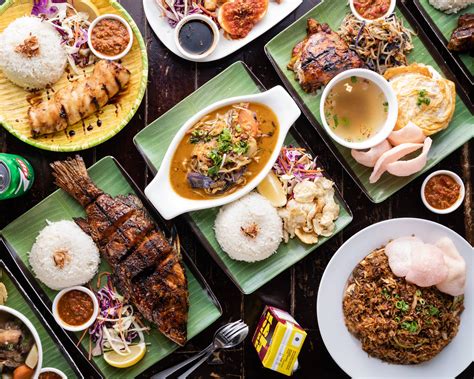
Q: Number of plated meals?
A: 8